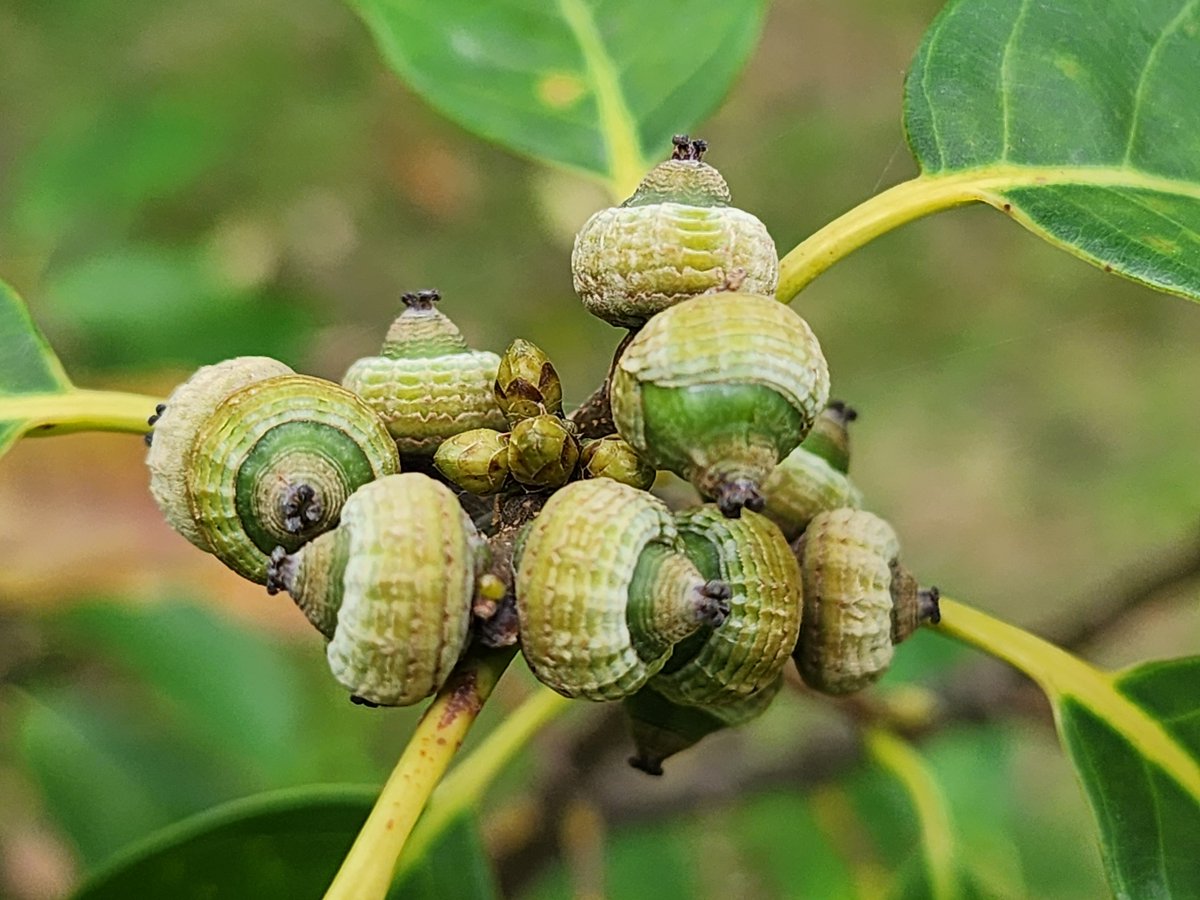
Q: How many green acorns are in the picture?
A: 11